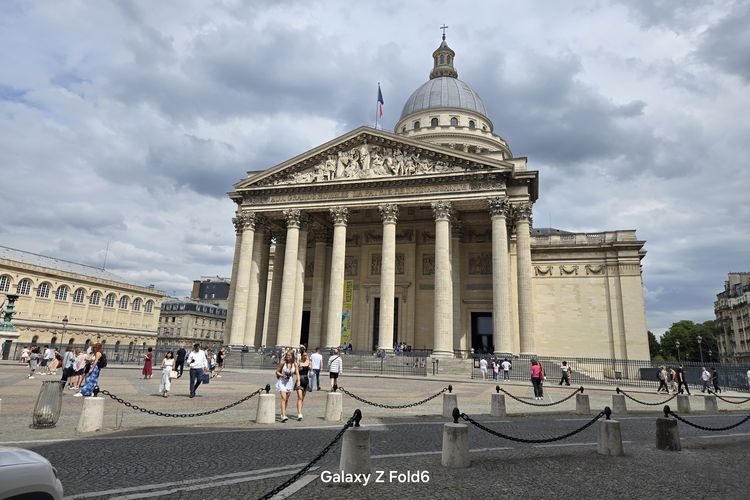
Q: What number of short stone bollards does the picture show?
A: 13